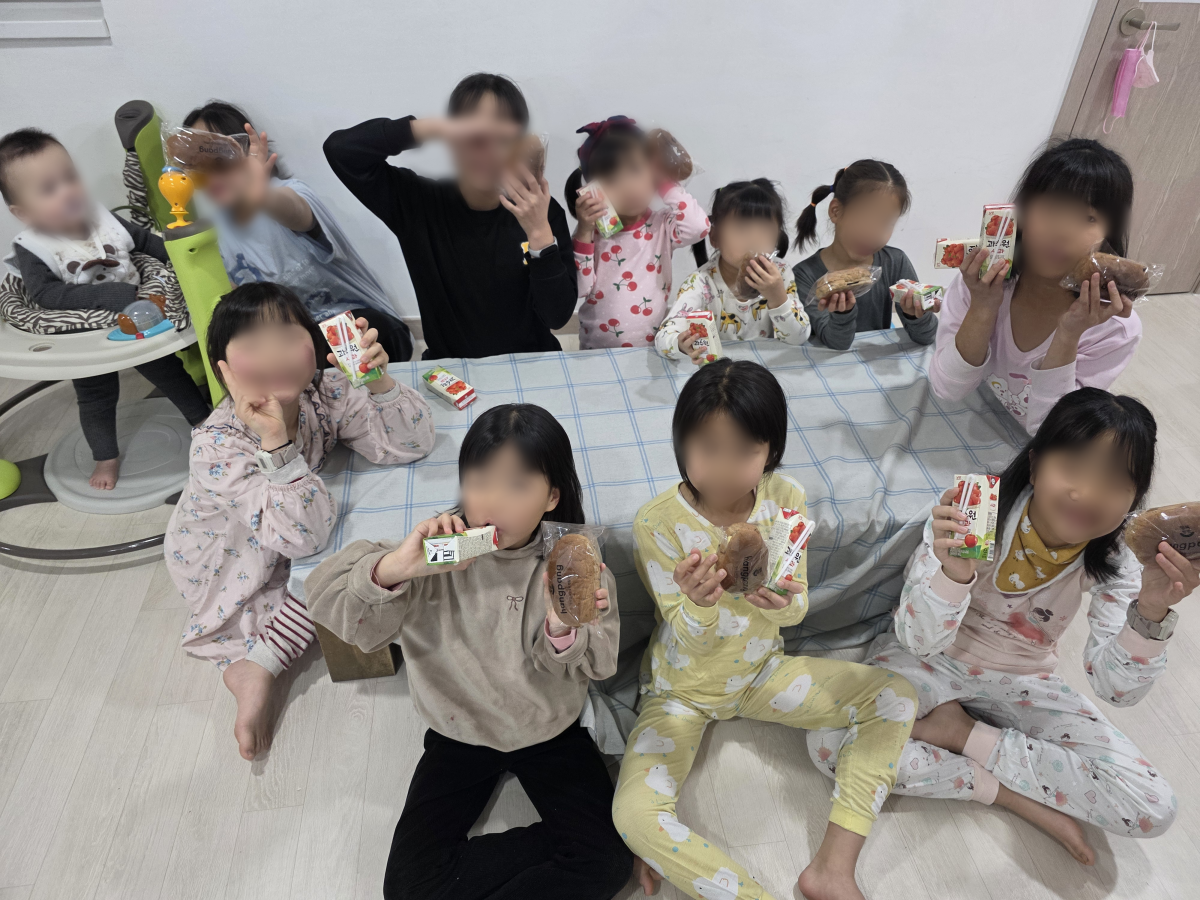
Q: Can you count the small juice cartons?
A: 10